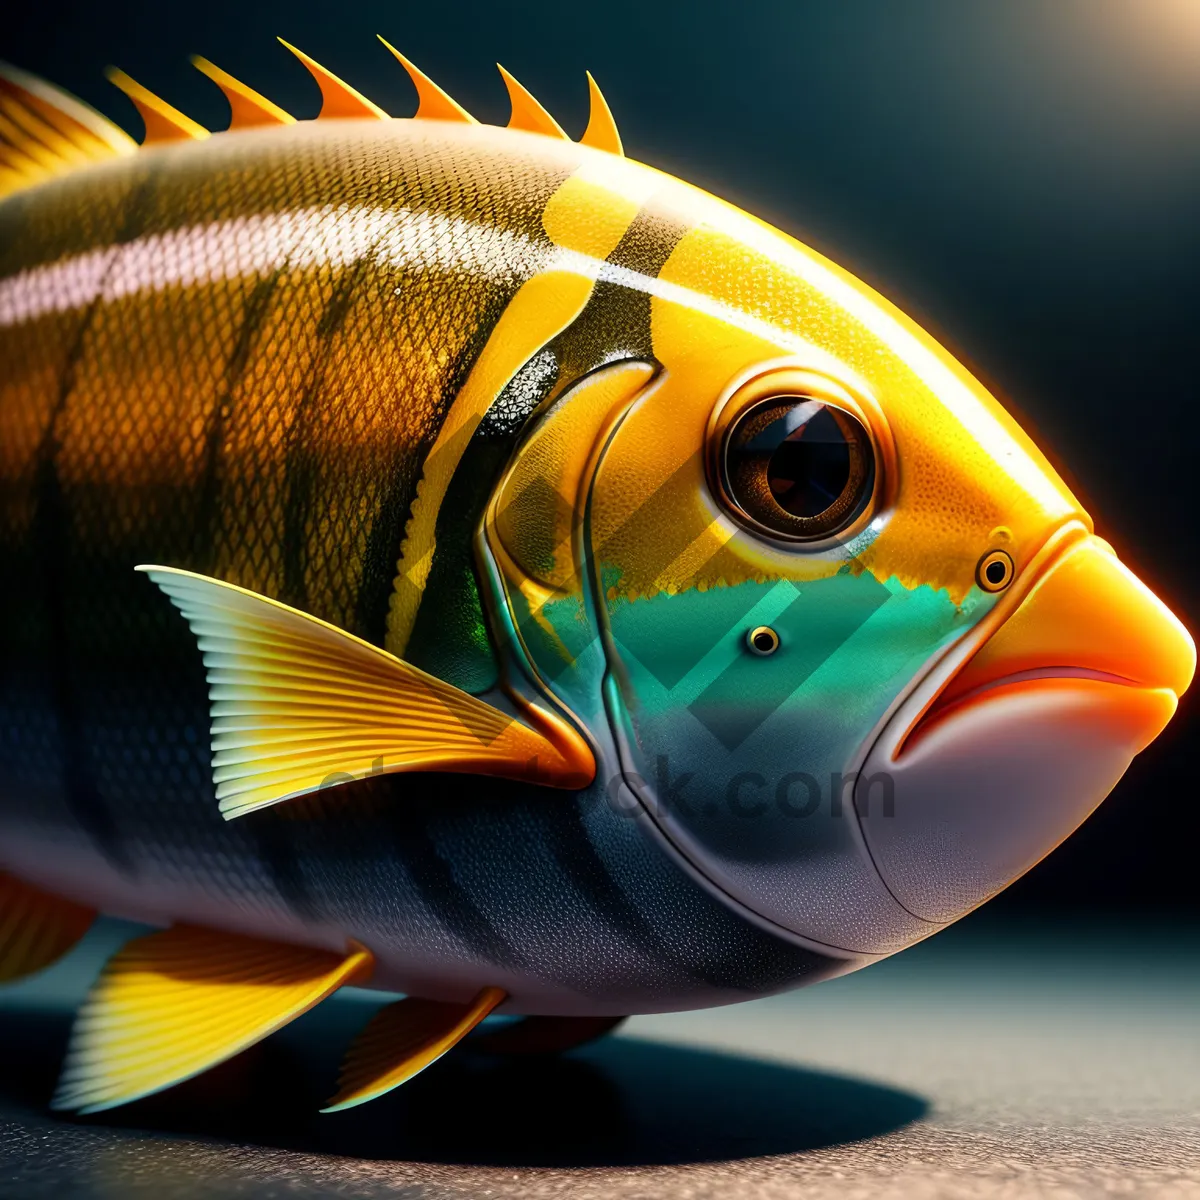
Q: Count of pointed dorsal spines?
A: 6